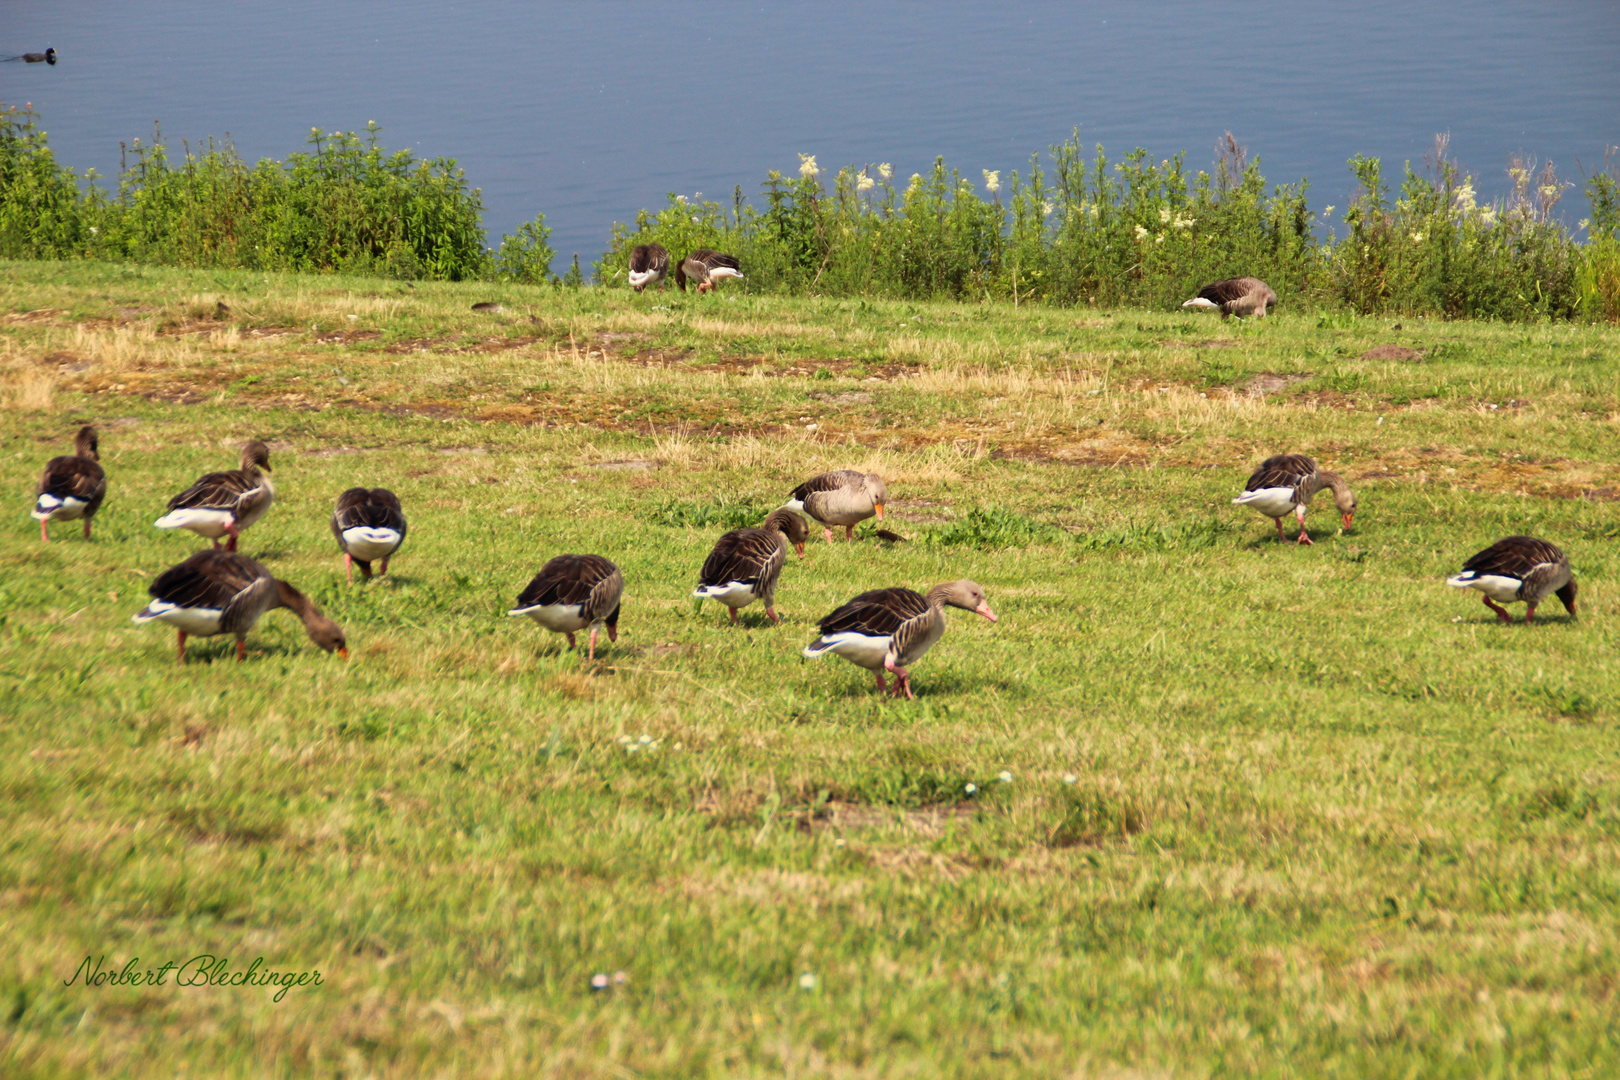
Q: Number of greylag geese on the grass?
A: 13